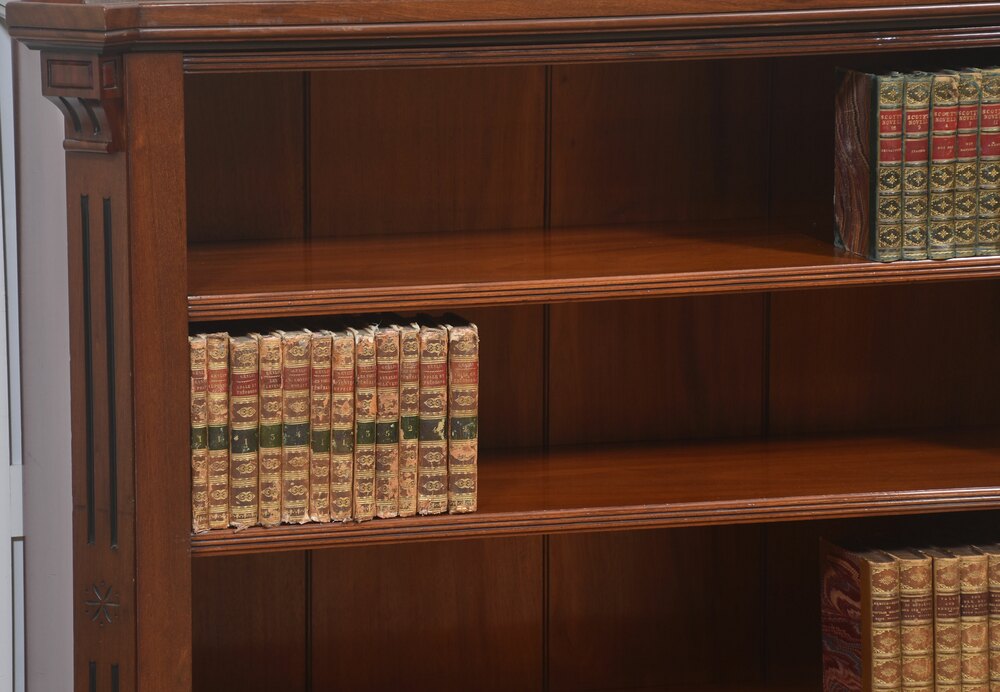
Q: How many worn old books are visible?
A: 12